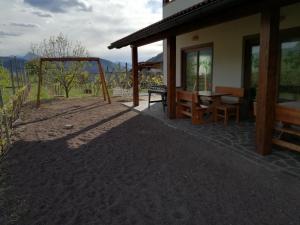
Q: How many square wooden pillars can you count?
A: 3